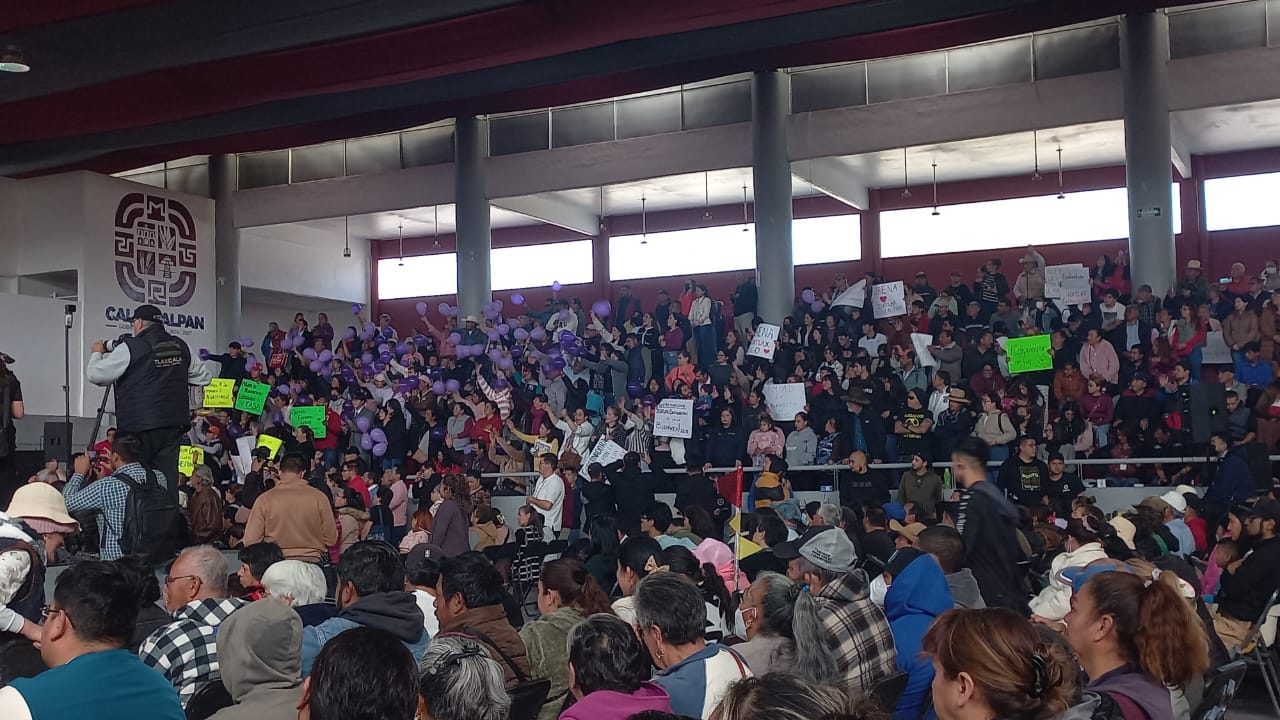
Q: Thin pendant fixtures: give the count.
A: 11